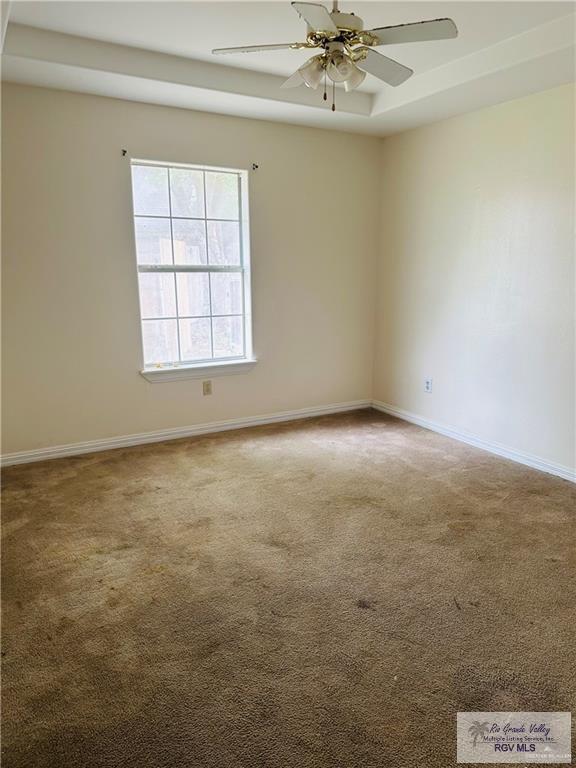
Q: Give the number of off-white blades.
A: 5